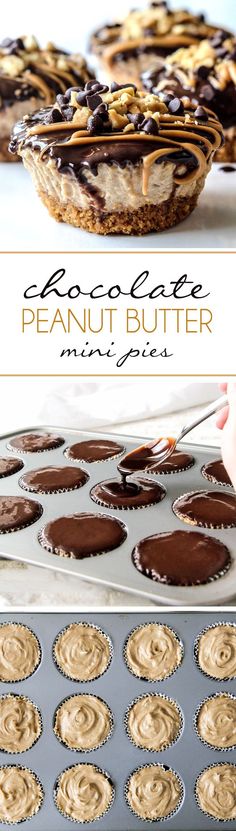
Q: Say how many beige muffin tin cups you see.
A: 12